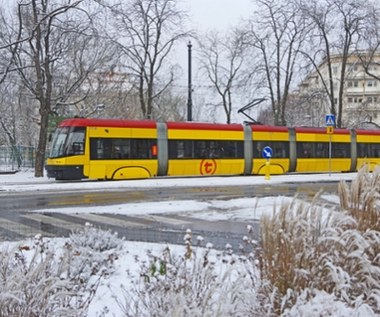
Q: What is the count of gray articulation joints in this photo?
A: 4